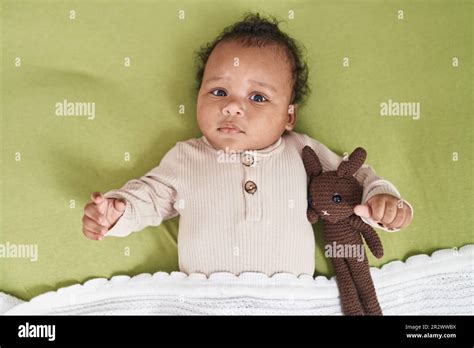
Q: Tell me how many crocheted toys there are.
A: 1